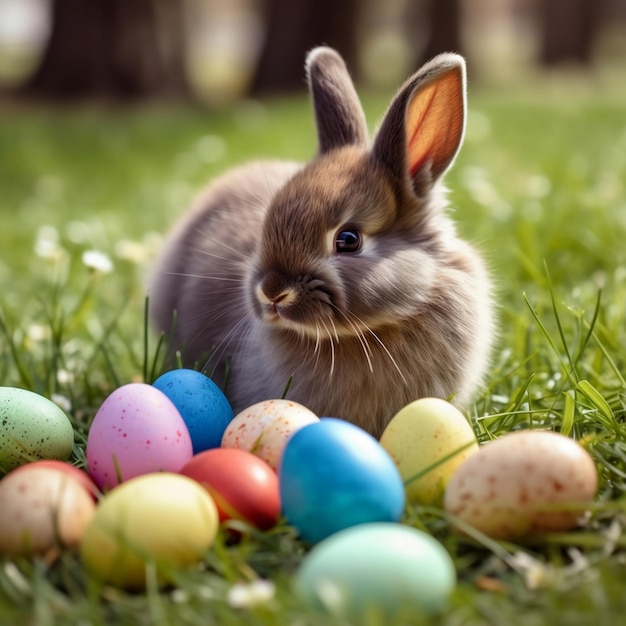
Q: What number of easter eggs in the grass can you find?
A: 12